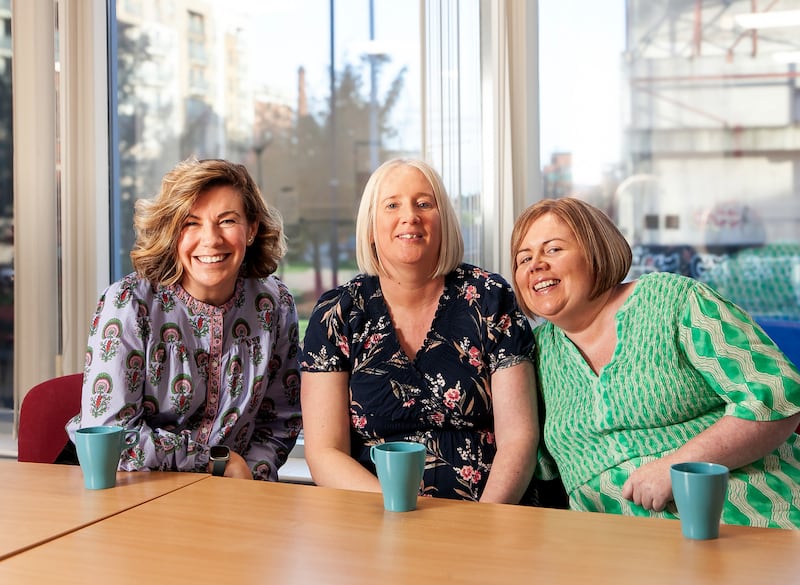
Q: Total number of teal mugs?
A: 3